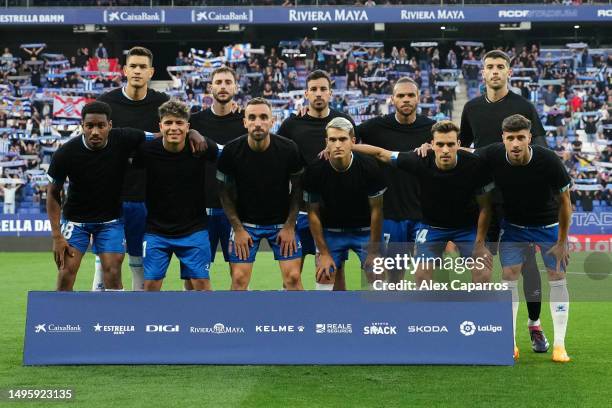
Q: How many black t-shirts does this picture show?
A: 11